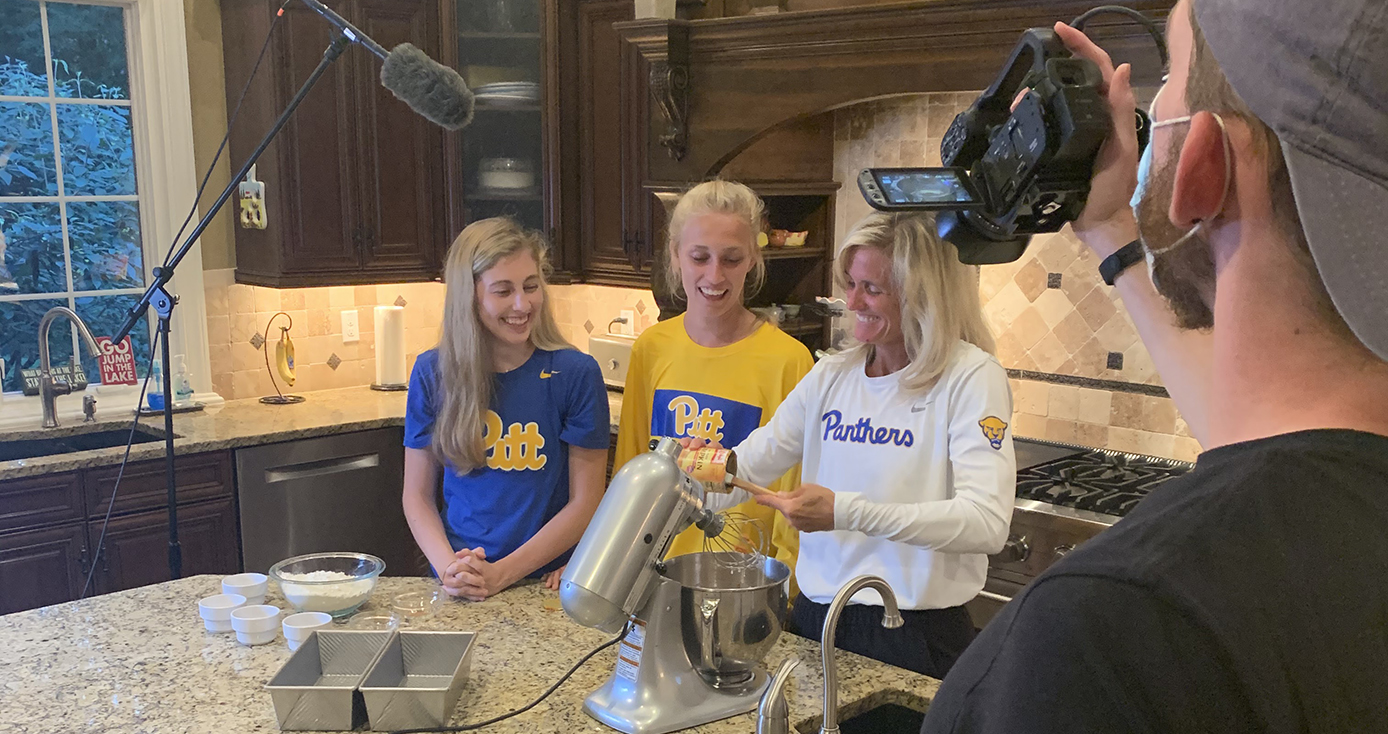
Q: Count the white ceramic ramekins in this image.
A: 4